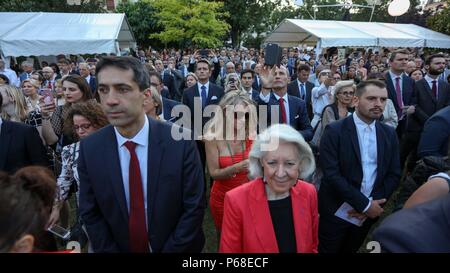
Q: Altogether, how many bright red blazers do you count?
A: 1